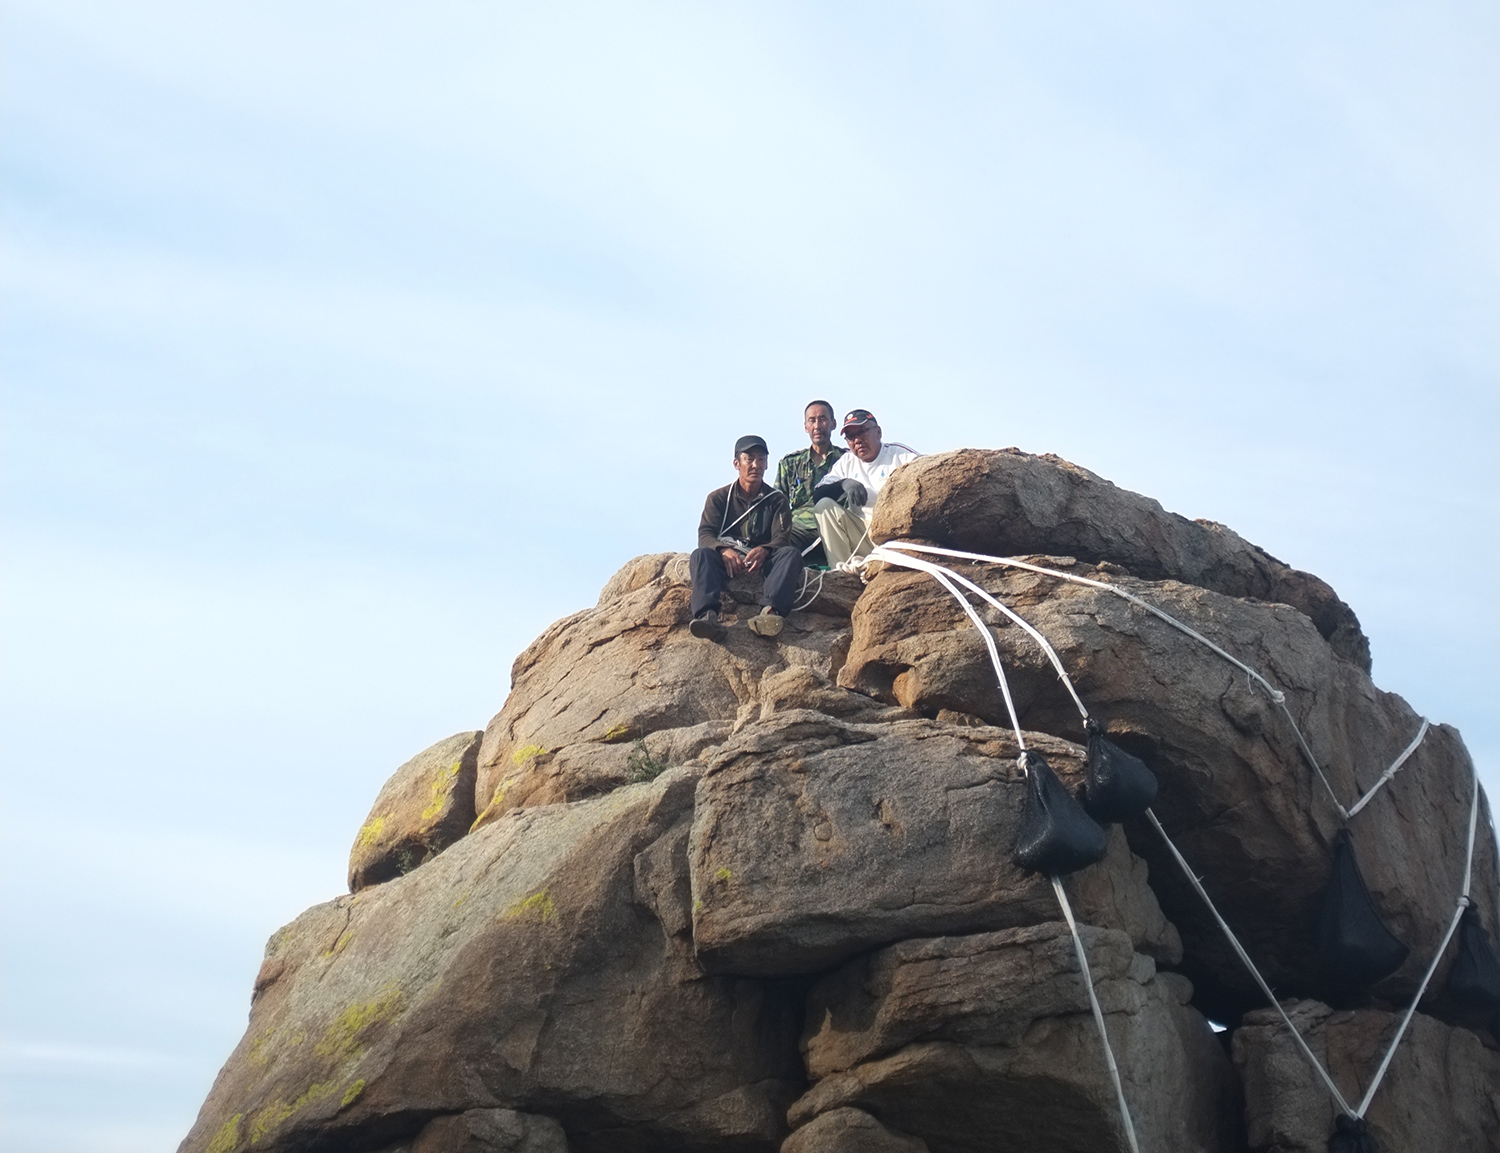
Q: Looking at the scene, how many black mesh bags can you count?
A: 5